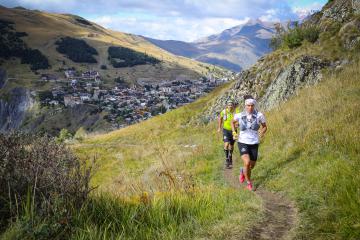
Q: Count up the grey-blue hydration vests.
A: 1